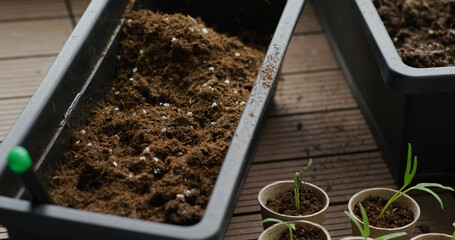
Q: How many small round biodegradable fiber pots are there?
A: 5